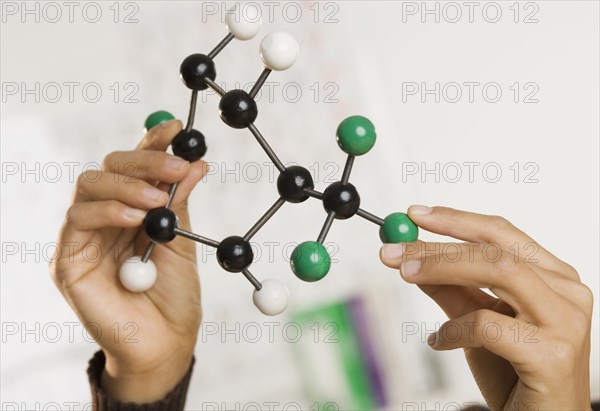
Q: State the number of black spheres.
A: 7